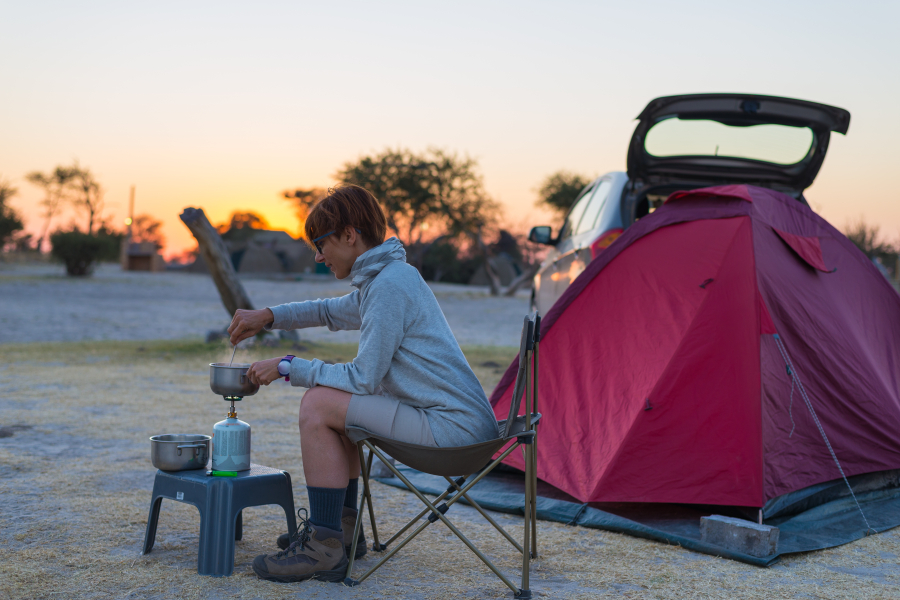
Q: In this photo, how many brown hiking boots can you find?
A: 2